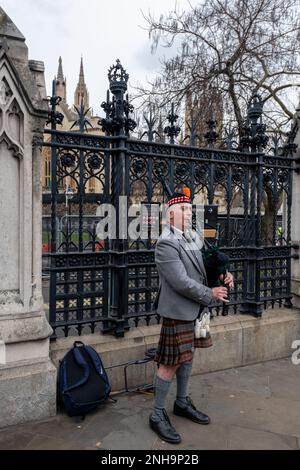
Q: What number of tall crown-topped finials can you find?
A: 2